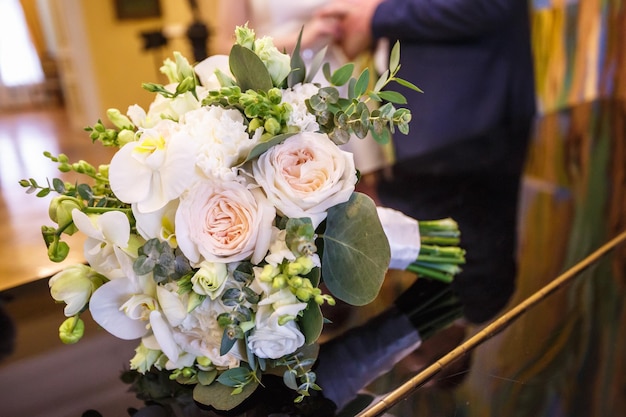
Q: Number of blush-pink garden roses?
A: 2